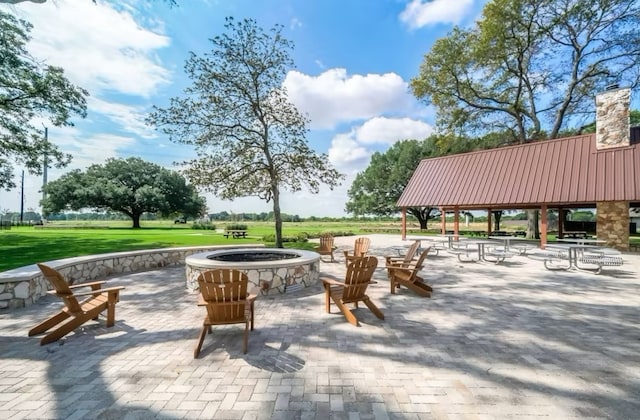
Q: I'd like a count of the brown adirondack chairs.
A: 7